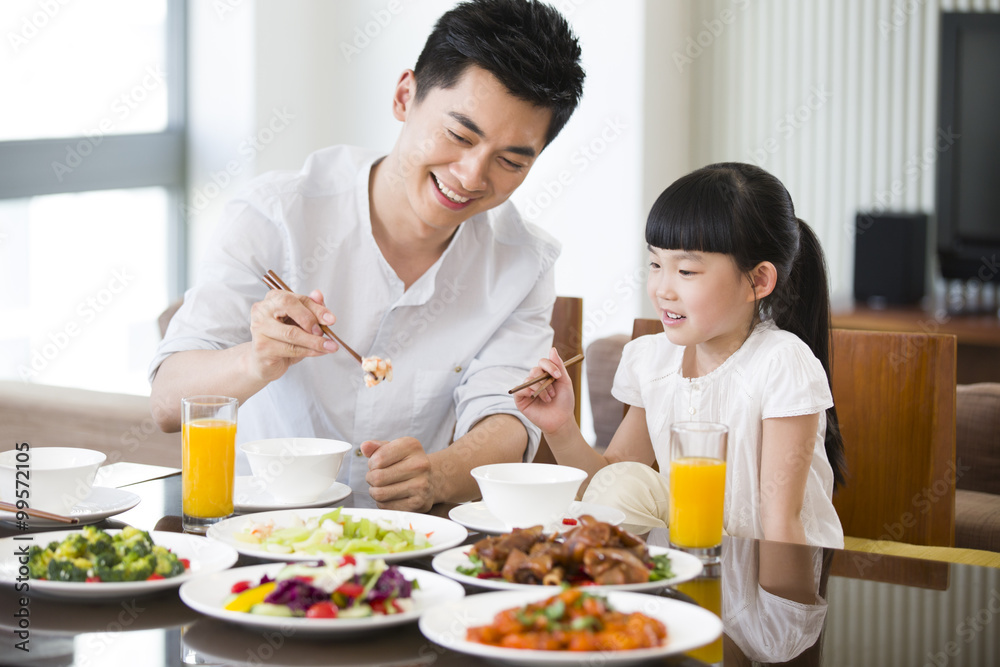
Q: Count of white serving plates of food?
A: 5